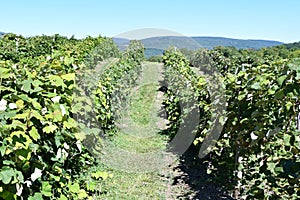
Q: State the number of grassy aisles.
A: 1